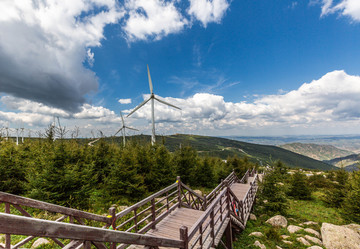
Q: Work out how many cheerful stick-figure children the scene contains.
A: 0